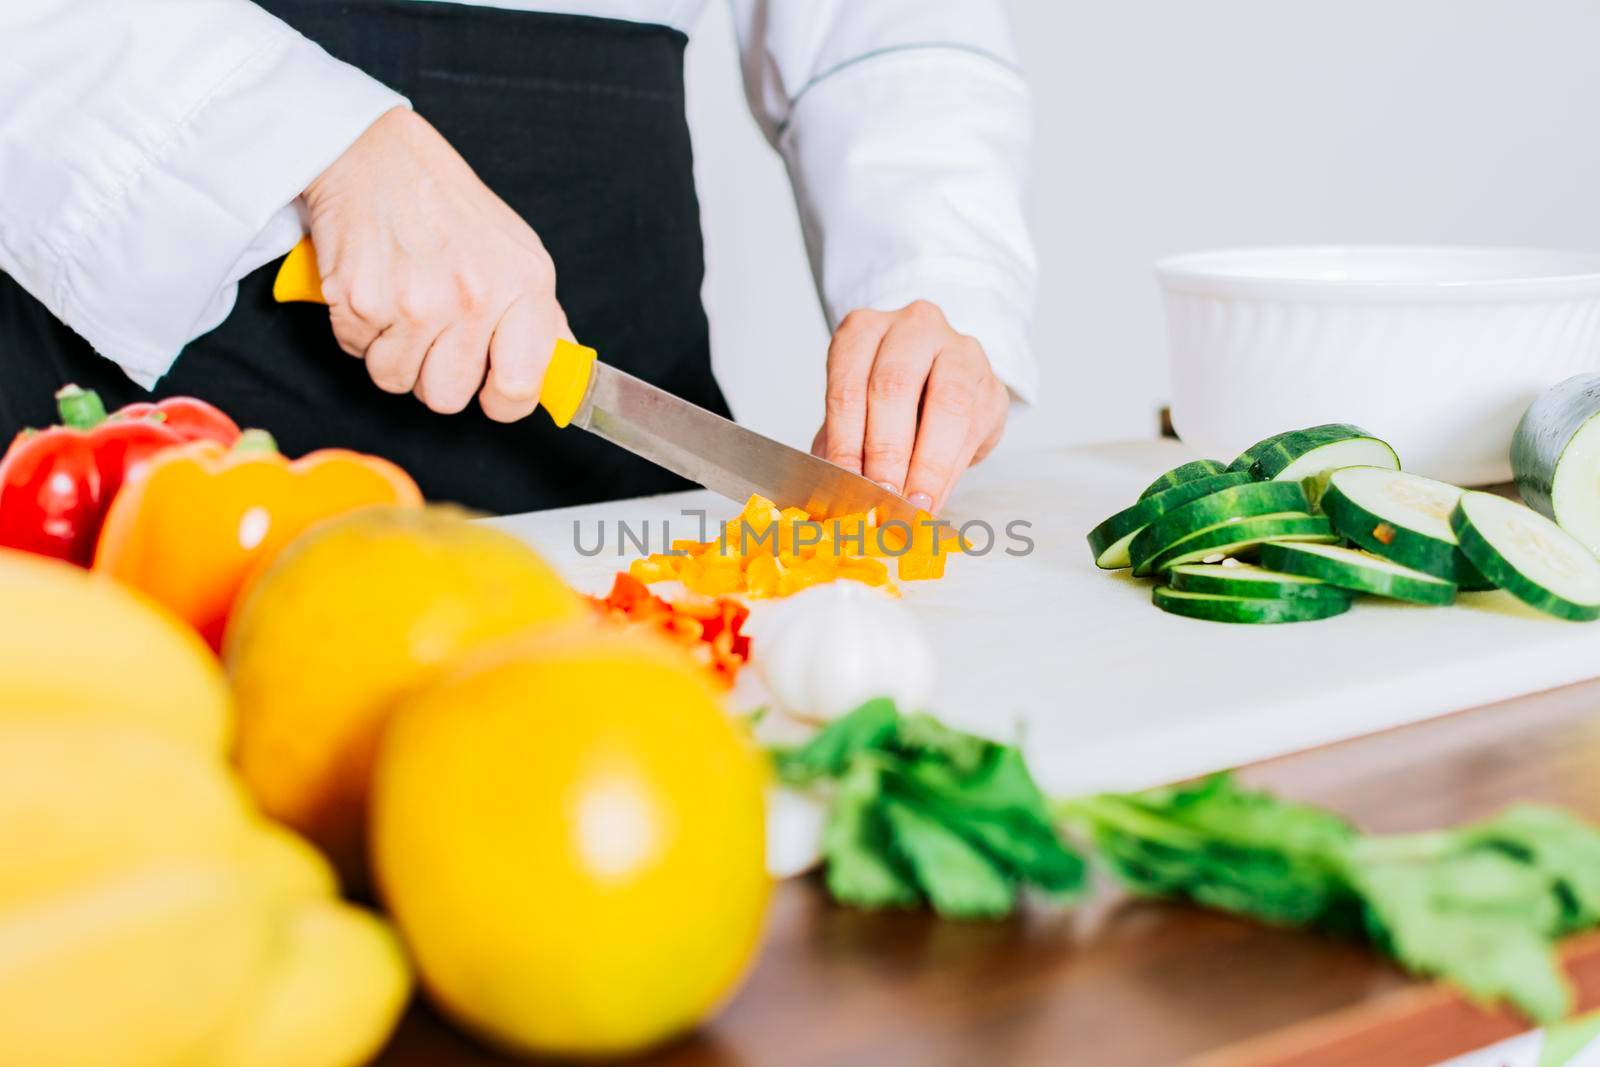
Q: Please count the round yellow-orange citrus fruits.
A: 2